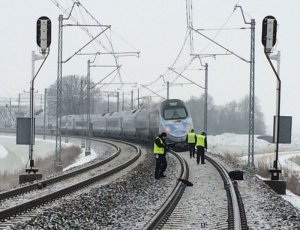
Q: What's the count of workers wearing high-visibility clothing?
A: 3